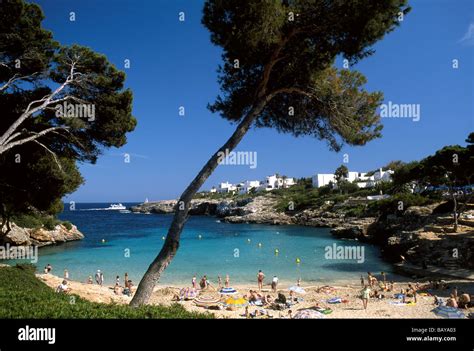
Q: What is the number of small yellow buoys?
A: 7